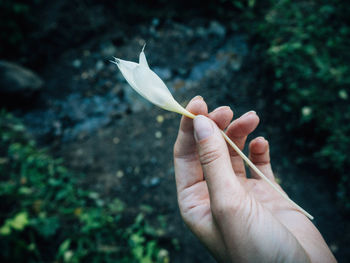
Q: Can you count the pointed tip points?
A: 3